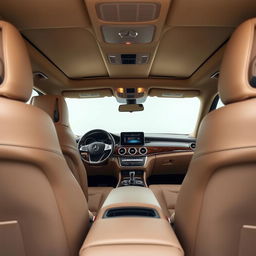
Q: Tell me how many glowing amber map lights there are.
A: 2